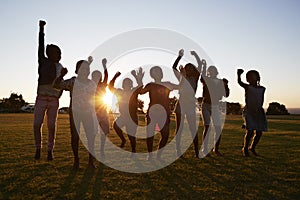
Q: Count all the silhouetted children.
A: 8